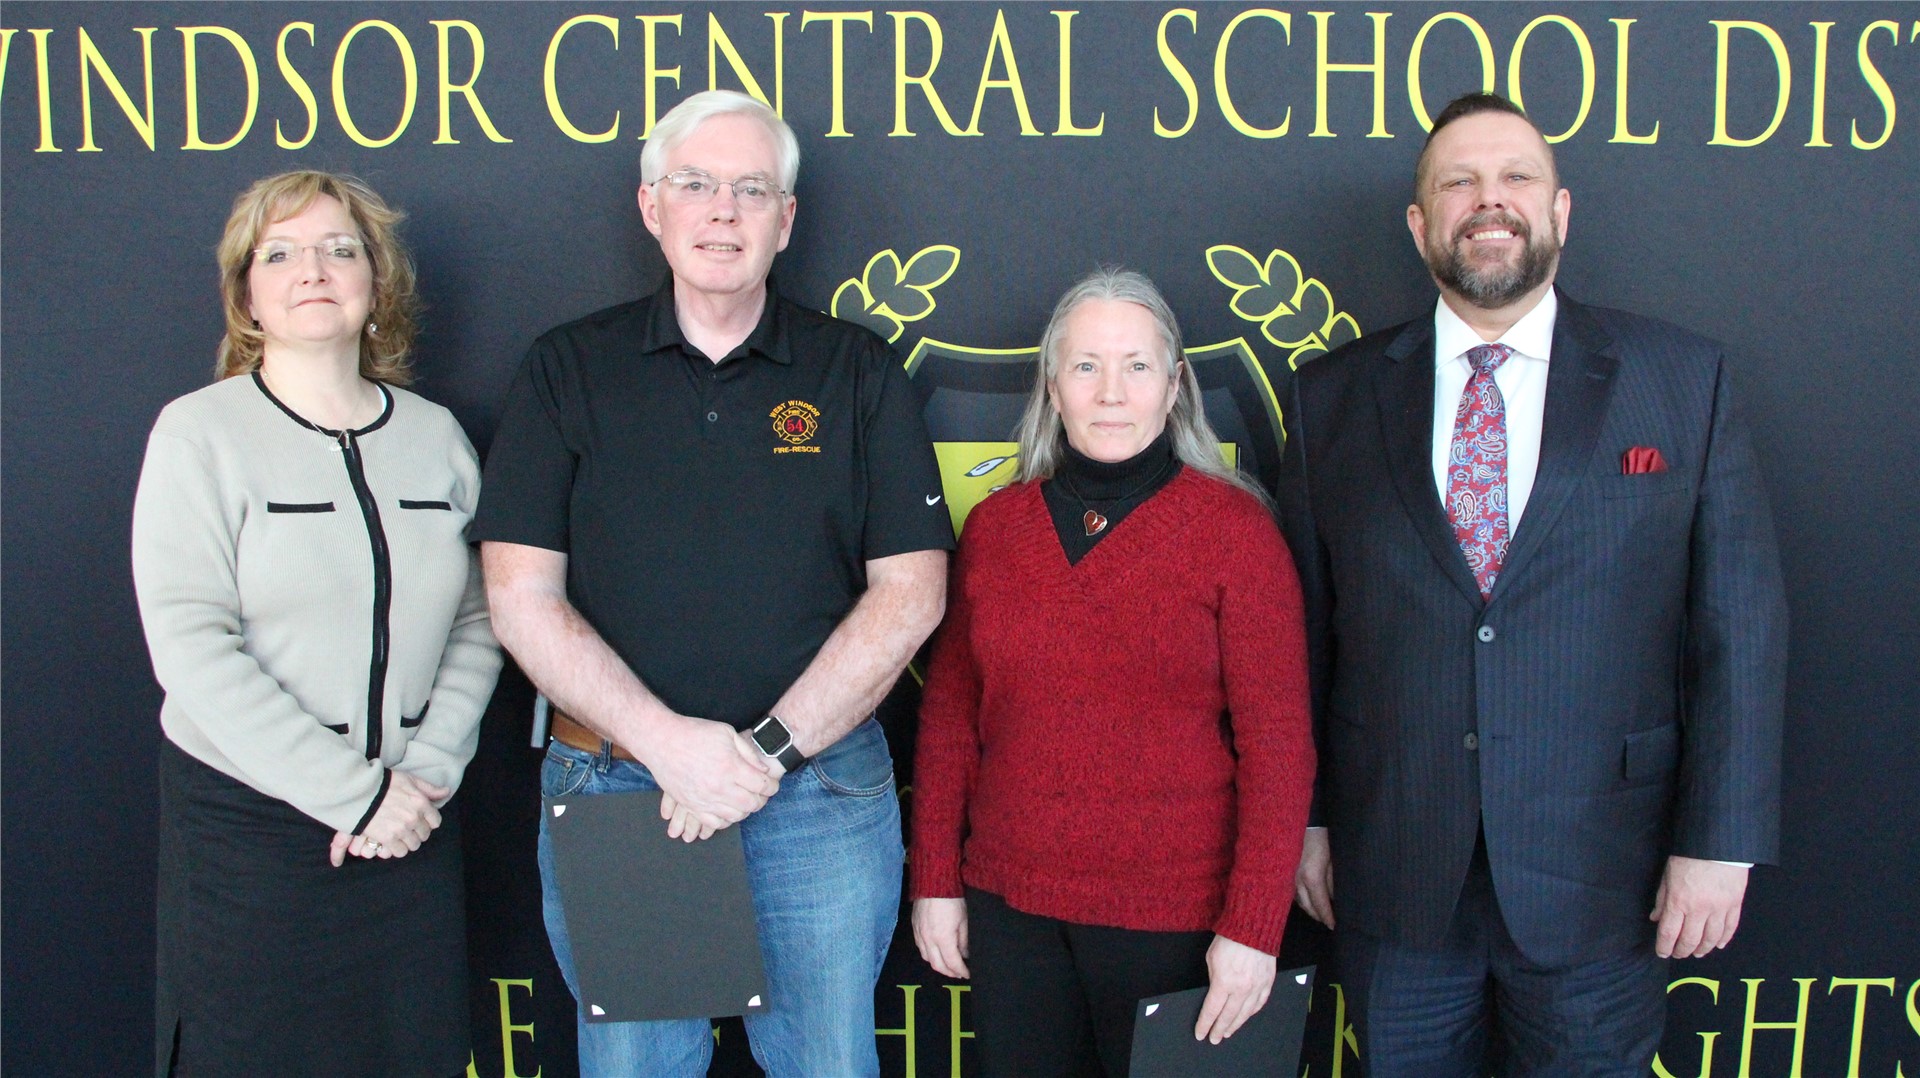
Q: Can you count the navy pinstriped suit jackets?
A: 1